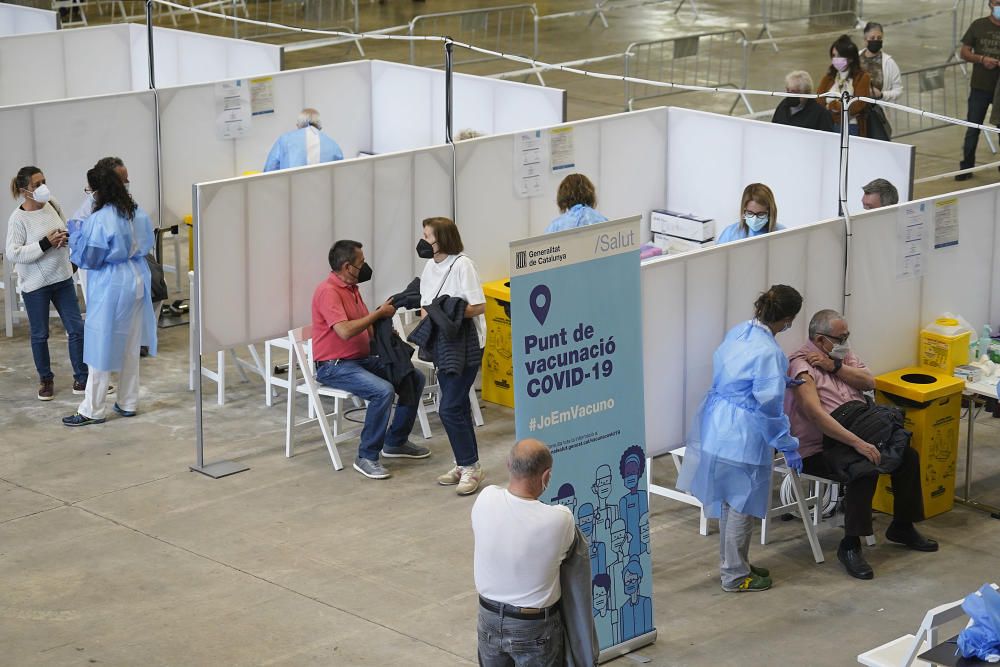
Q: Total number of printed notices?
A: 6